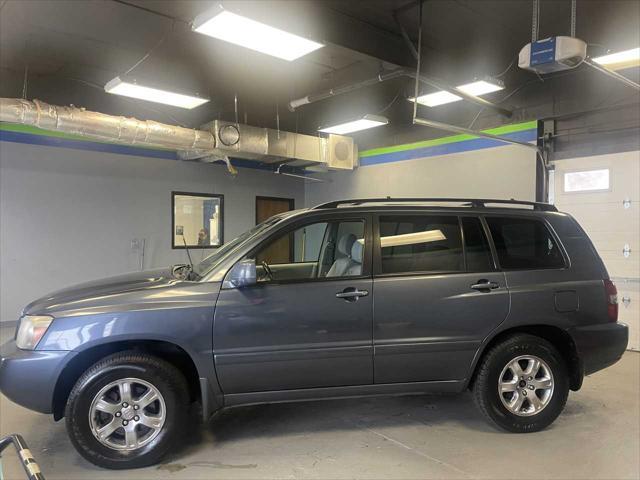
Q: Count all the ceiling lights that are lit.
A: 5